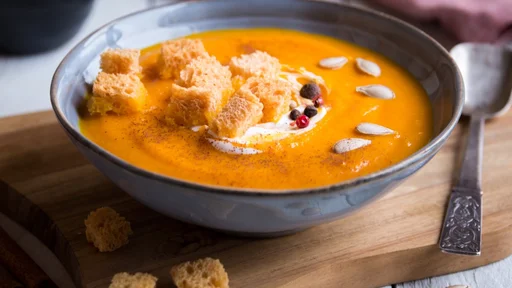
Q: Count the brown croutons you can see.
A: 11